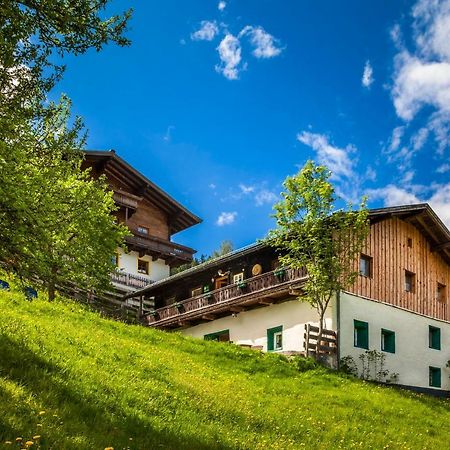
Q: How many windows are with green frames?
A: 6